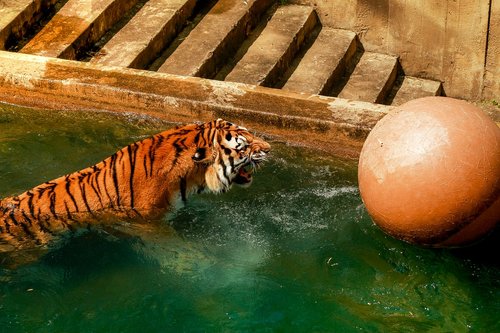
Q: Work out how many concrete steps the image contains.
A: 8